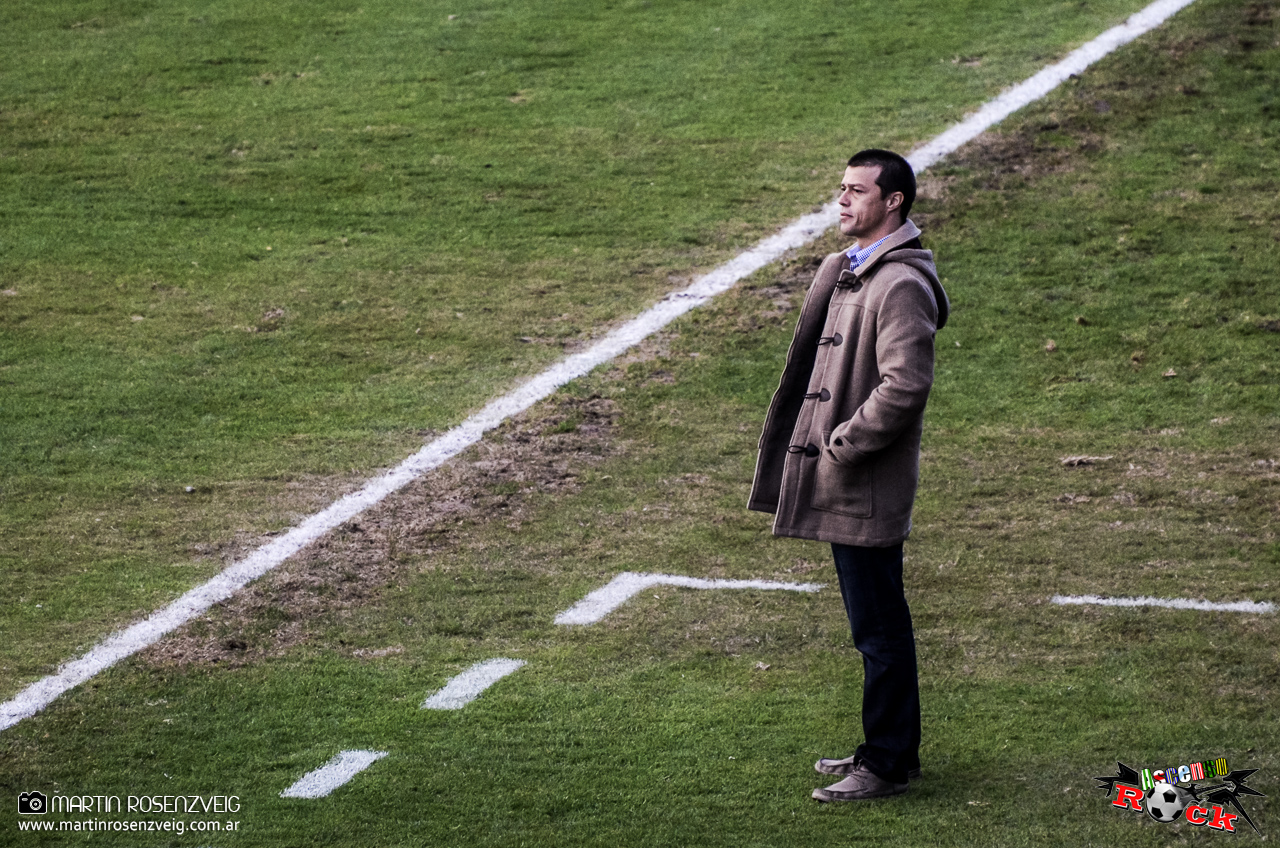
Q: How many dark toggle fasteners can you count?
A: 4